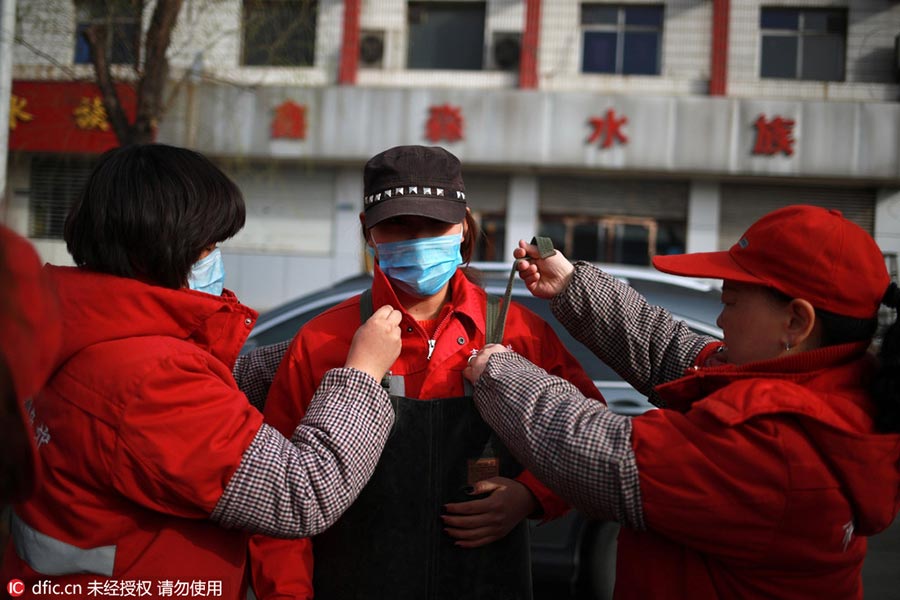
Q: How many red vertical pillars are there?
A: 3